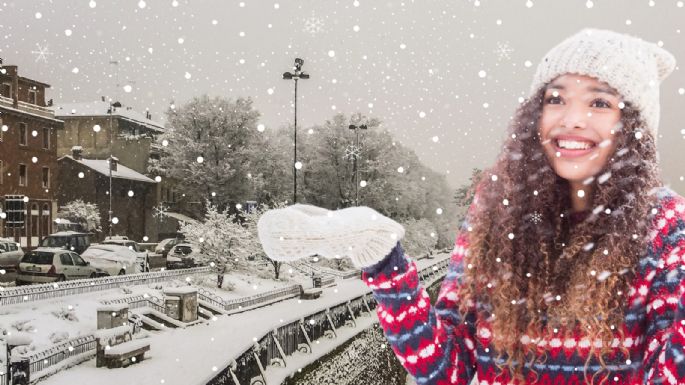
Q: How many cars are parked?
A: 7